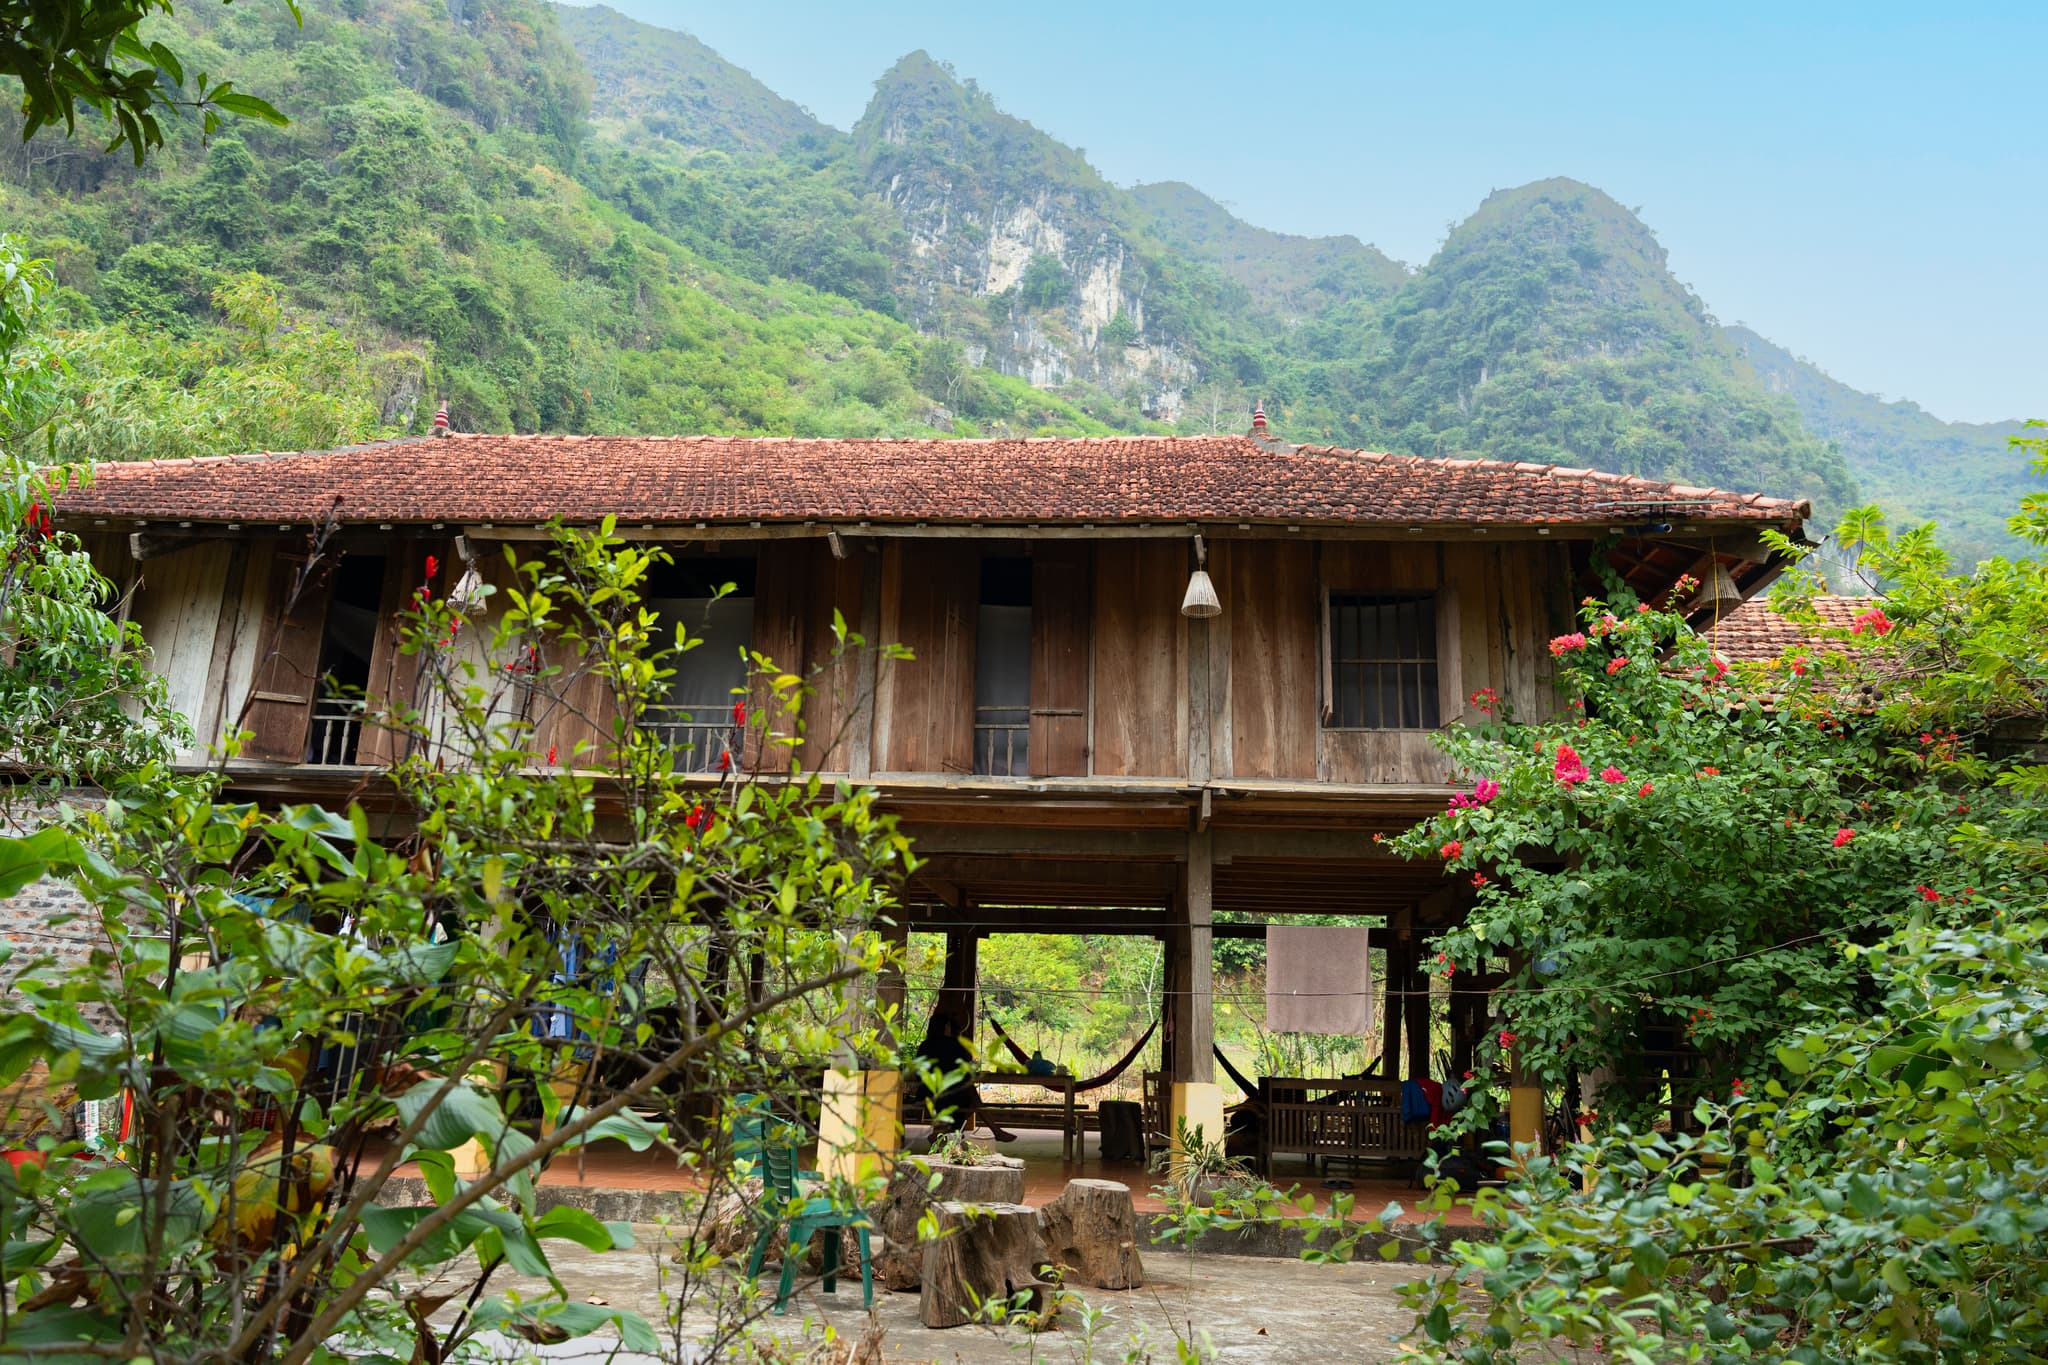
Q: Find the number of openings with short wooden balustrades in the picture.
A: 3